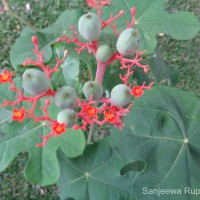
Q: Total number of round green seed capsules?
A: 8